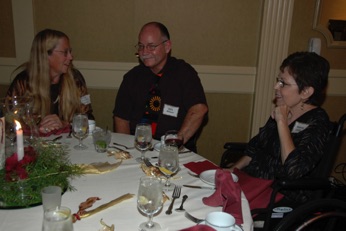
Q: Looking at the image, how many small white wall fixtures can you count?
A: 1